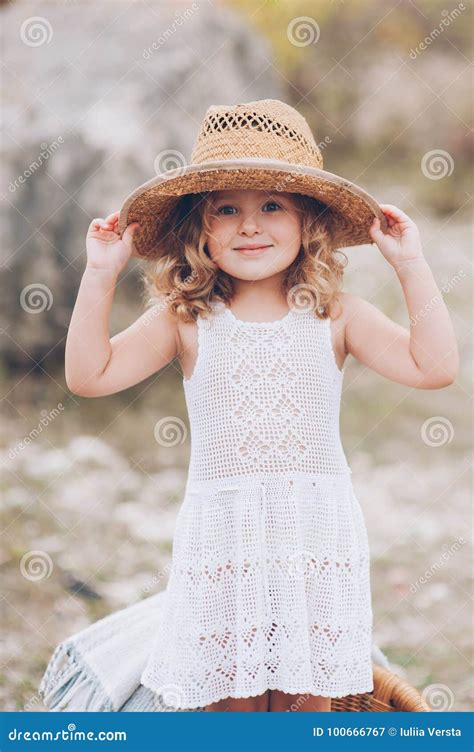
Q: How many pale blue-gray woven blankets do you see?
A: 1